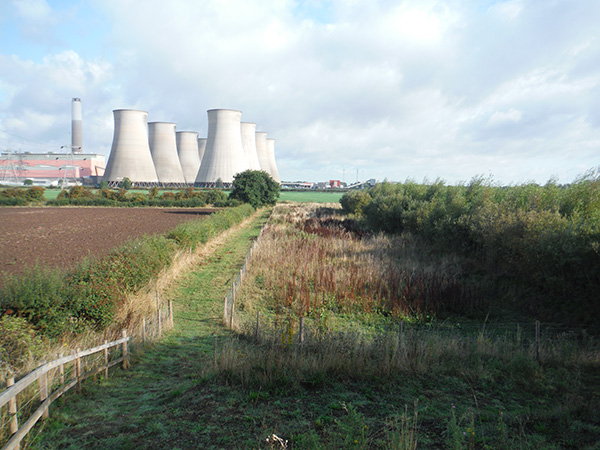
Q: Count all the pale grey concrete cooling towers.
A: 8